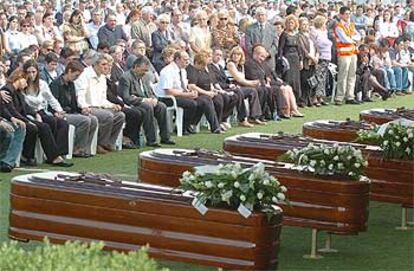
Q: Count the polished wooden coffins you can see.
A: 5